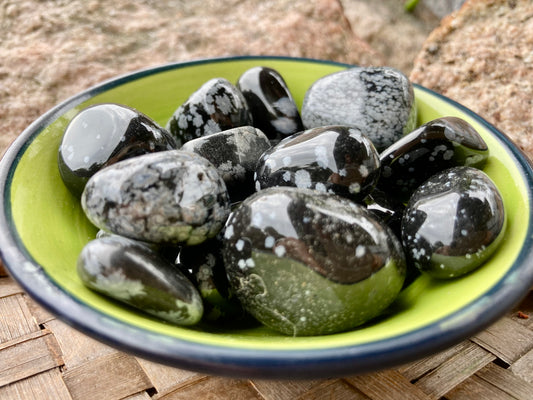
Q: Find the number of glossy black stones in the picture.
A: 13